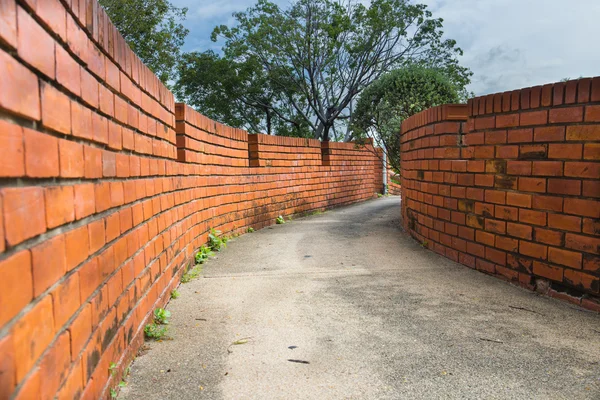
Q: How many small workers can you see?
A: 0